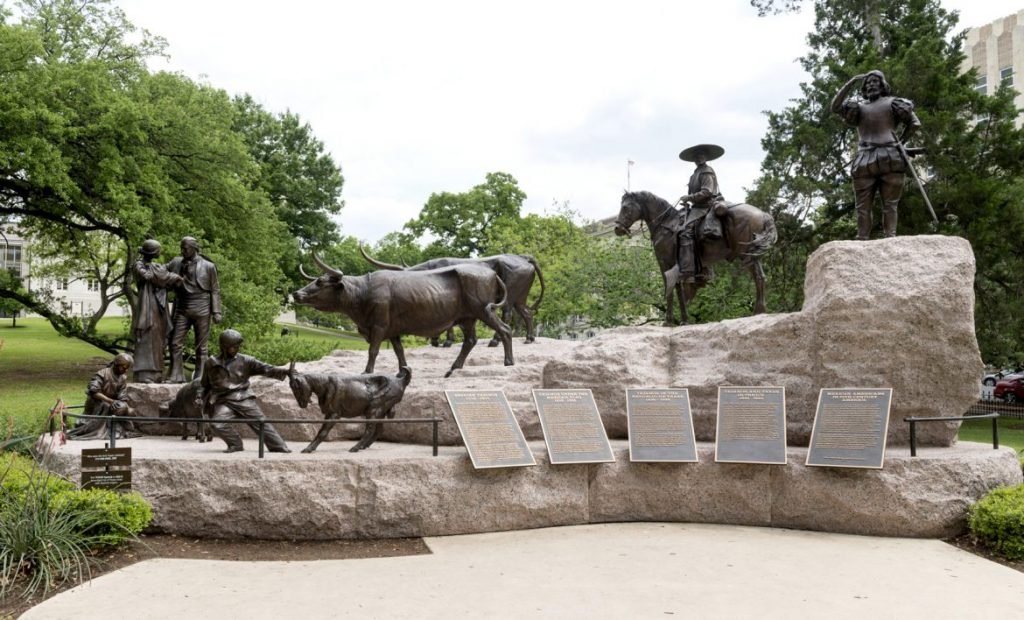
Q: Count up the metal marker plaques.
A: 5